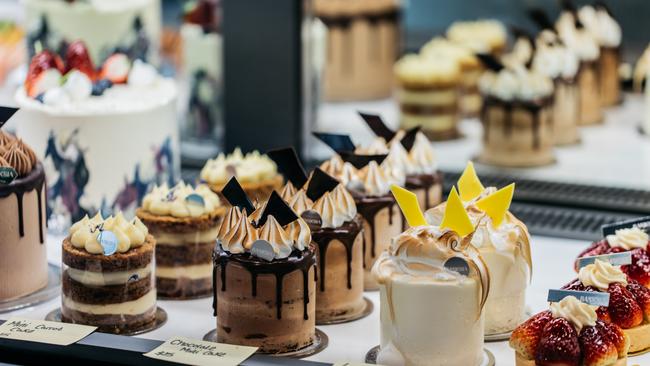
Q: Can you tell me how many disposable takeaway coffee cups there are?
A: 0